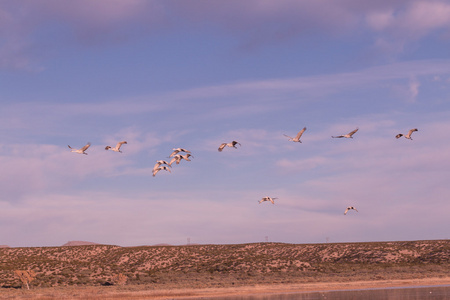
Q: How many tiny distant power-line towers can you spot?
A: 3